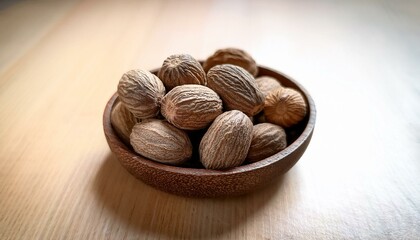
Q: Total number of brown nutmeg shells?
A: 11